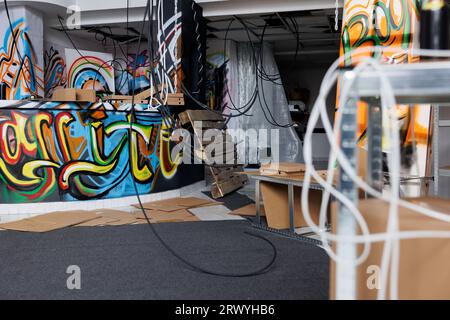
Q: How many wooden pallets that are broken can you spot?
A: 1